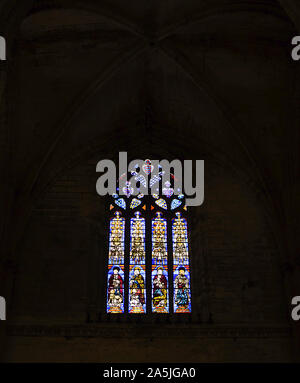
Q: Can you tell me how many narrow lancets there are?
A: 4